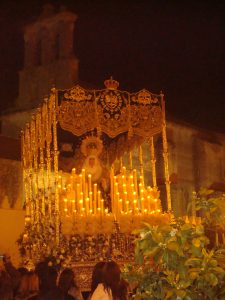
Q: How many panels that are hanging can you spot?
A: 3